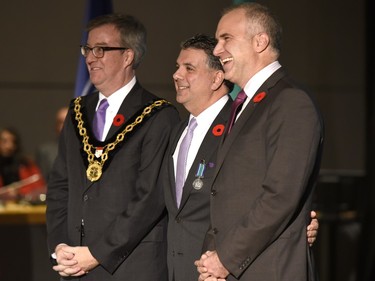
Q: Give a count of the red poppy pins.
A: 3